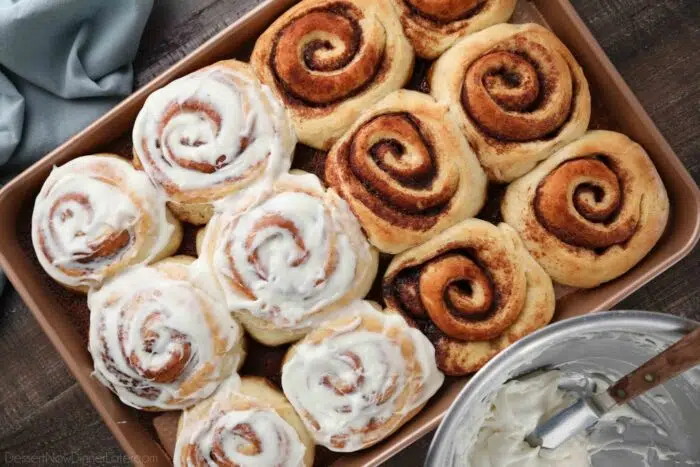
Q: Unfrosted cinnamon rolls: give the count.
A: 6